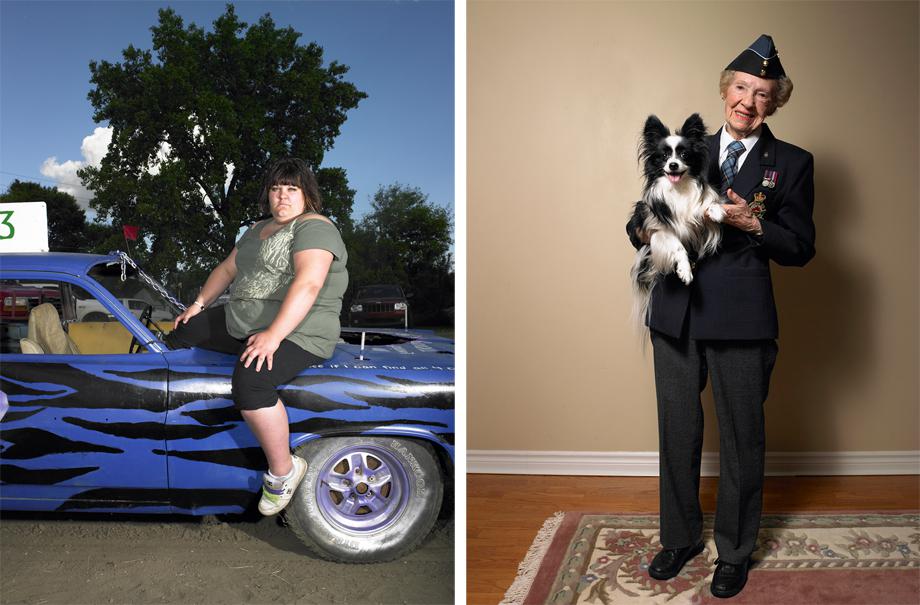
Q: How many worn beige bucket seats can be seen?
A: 1